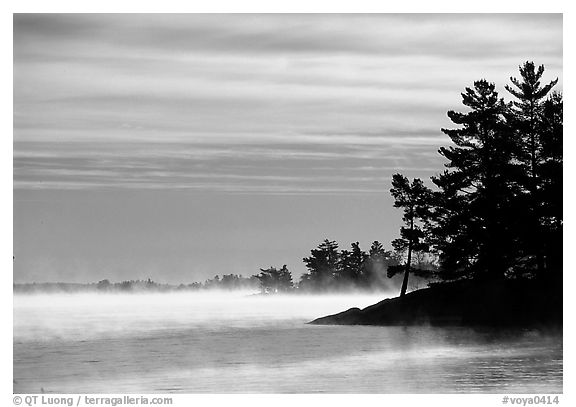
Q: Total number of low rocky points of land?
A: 1